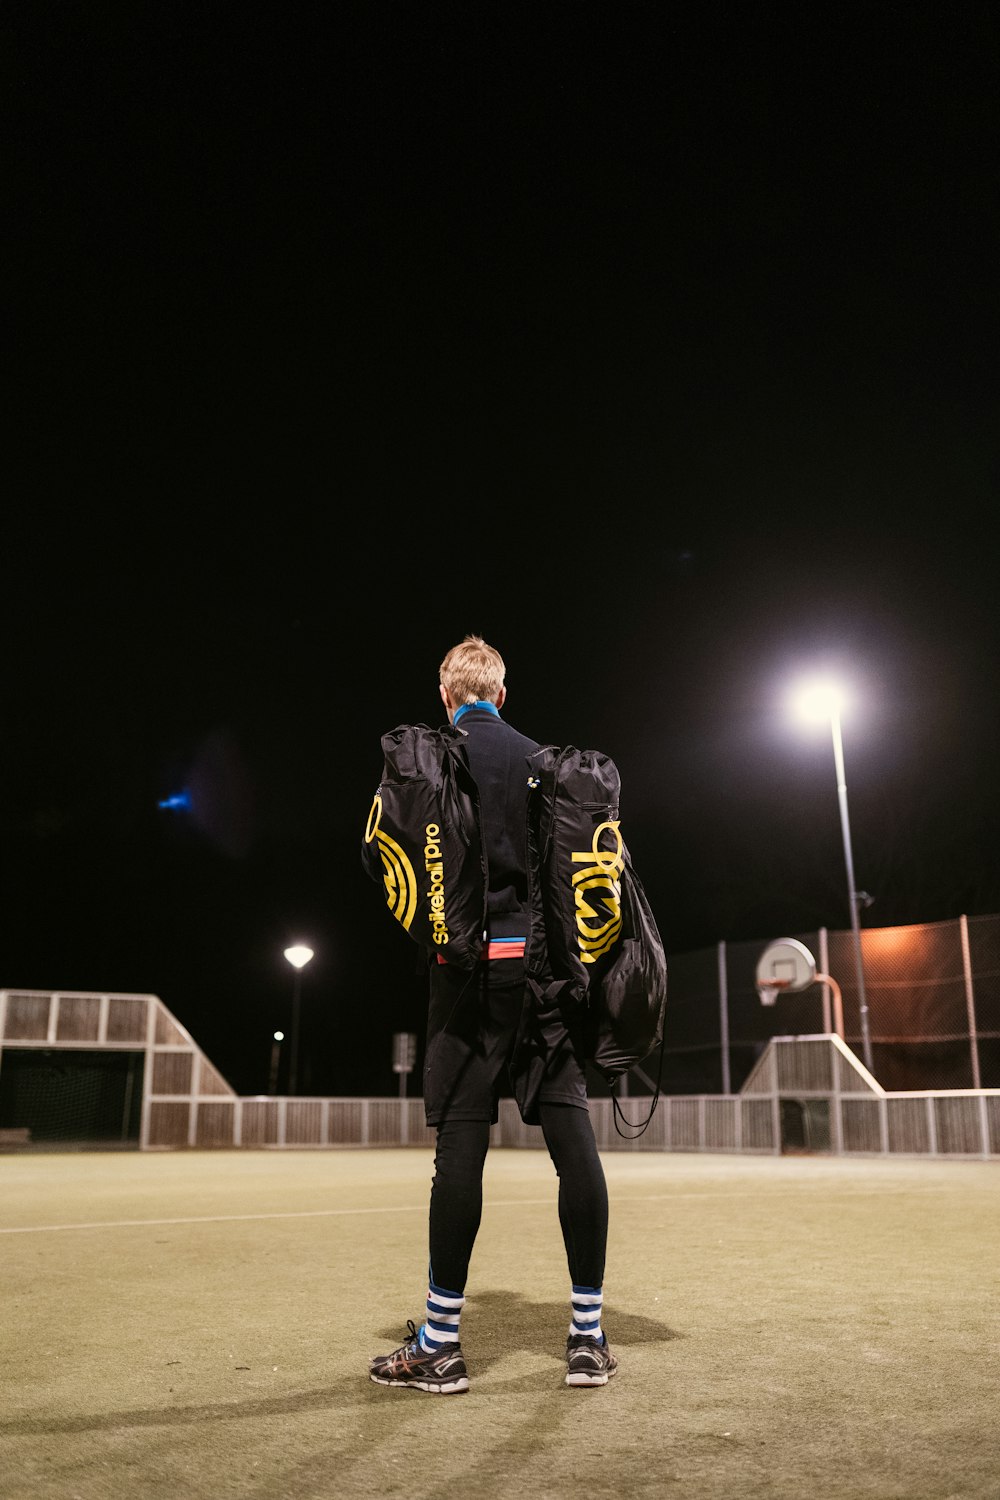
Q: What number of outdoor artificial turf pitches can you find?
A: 1